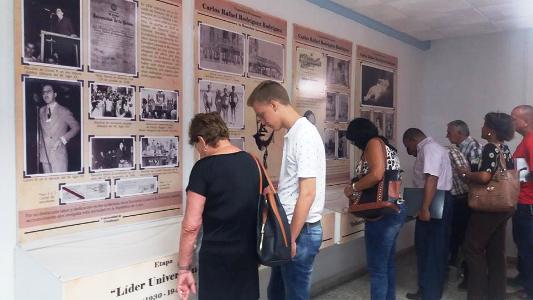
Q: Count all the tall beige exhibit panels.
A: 4